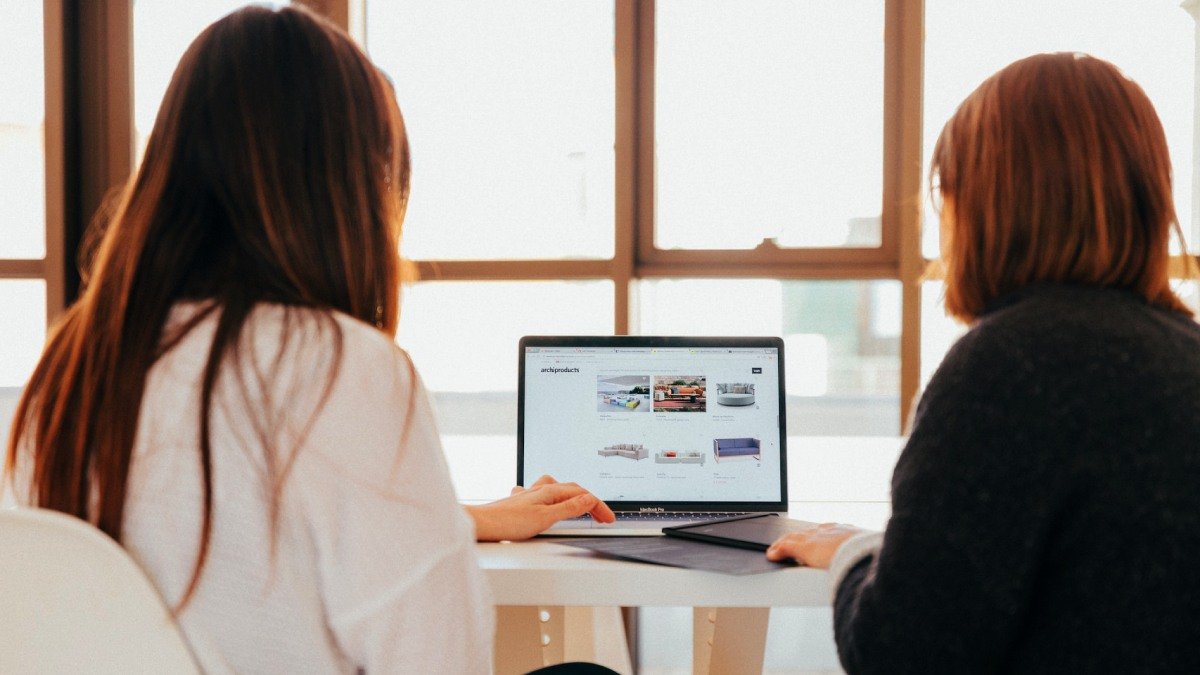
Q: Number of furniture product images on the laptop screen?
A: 6